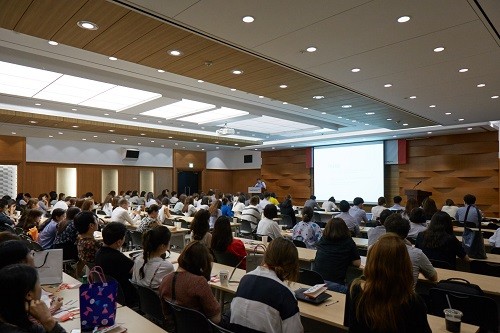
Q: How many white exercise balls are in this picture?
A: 0